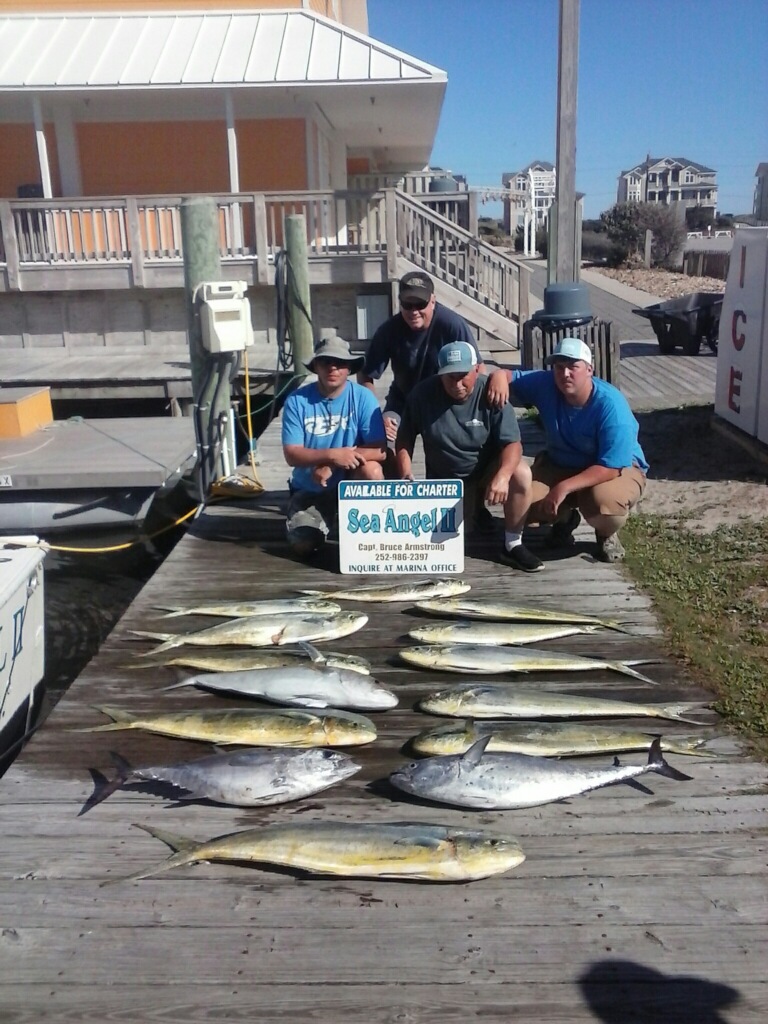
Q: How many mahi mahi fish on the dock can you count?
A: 11